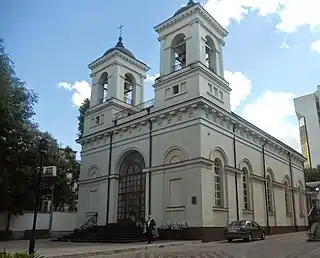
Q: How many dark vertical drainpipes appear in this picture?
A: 5